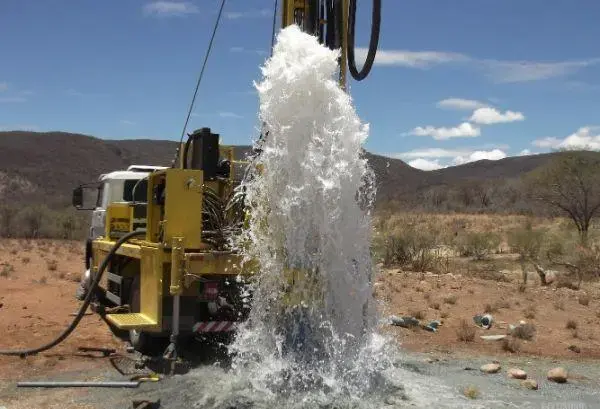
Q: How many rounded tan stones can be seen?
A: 4